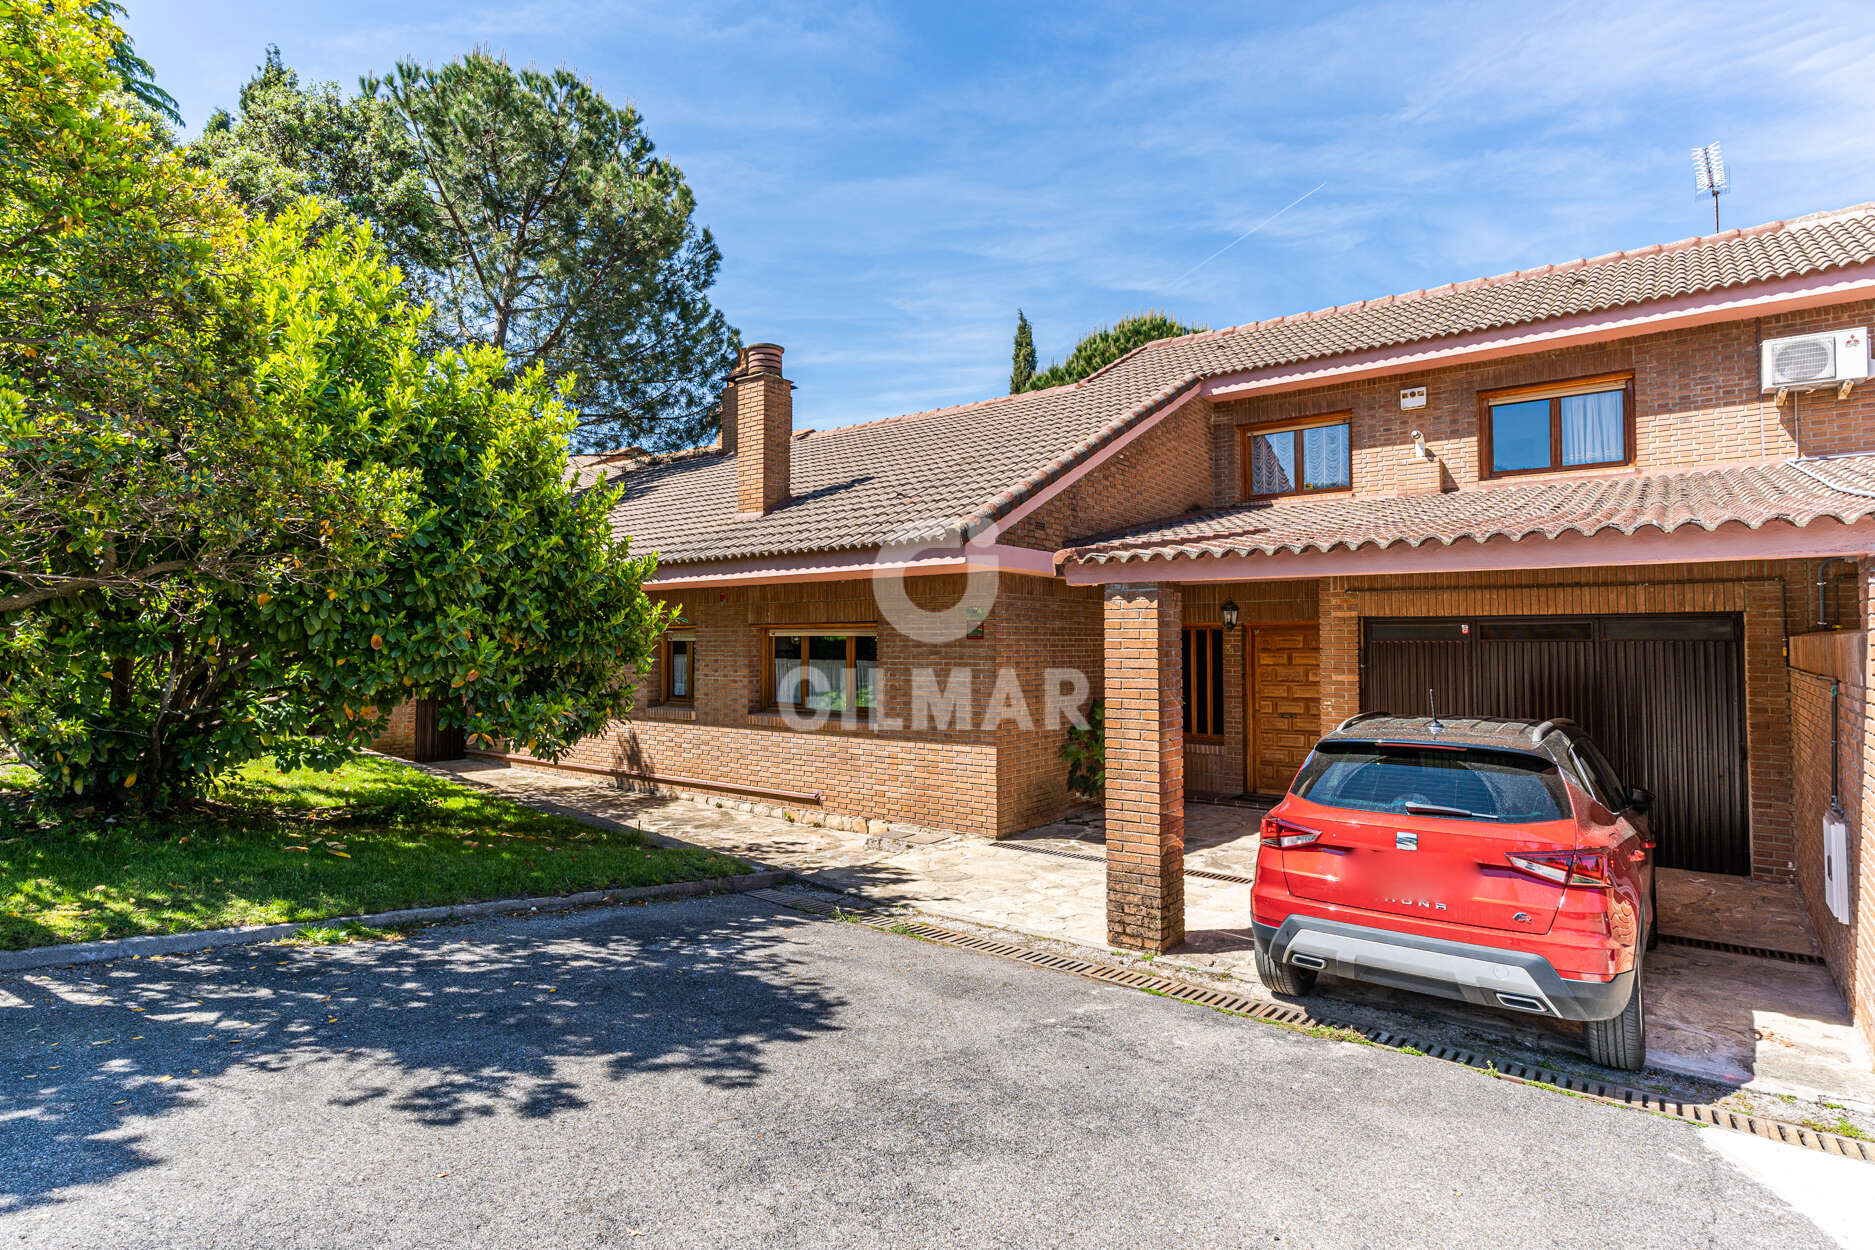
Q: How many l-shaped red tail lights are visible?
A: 2